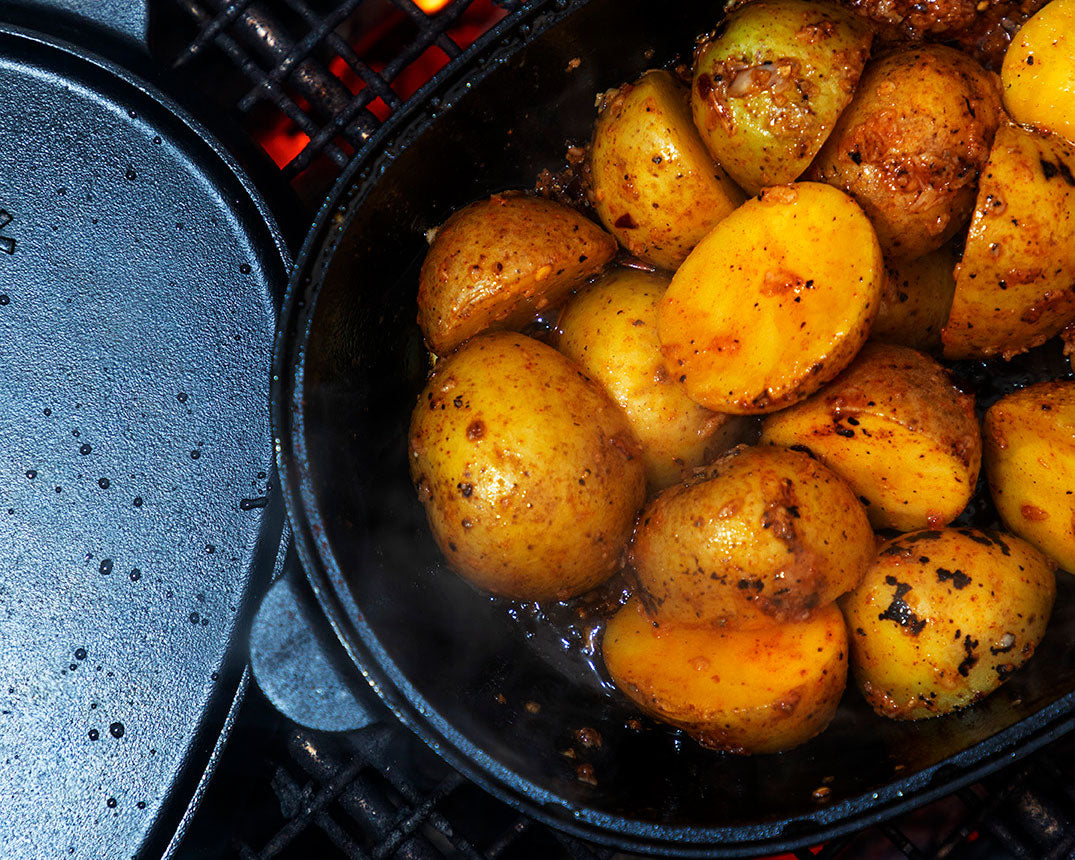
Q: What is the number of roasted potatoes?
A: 15